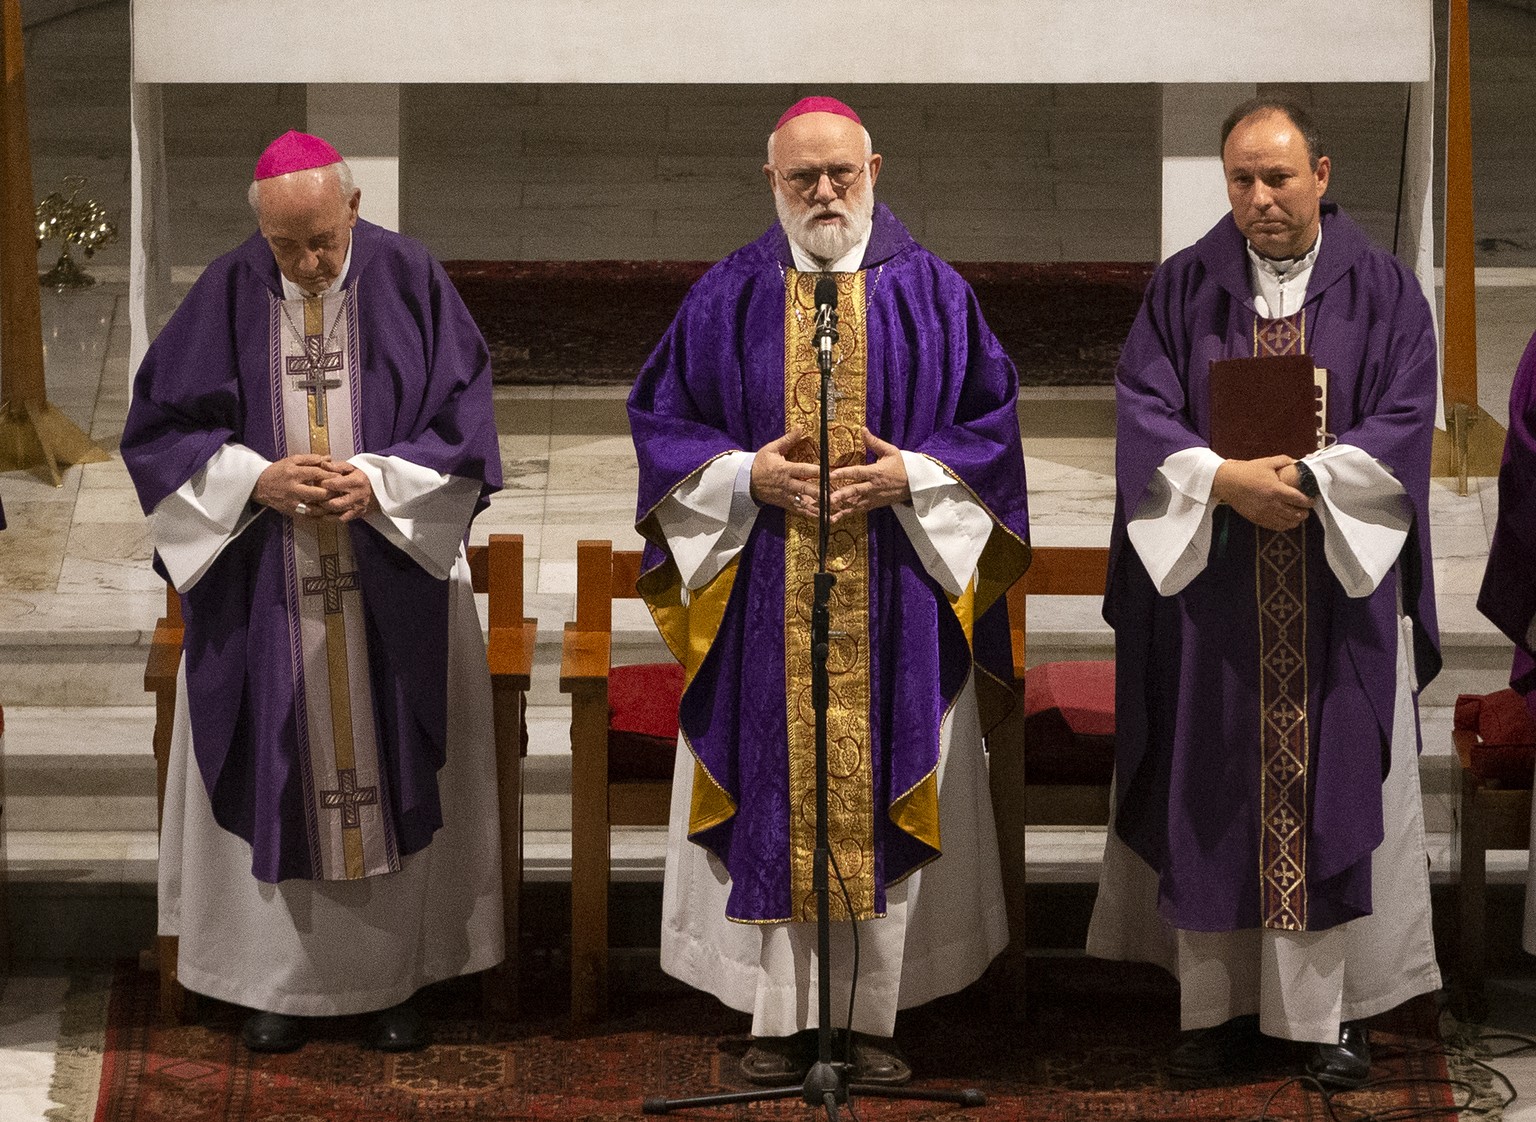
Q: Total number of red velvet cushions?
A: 3